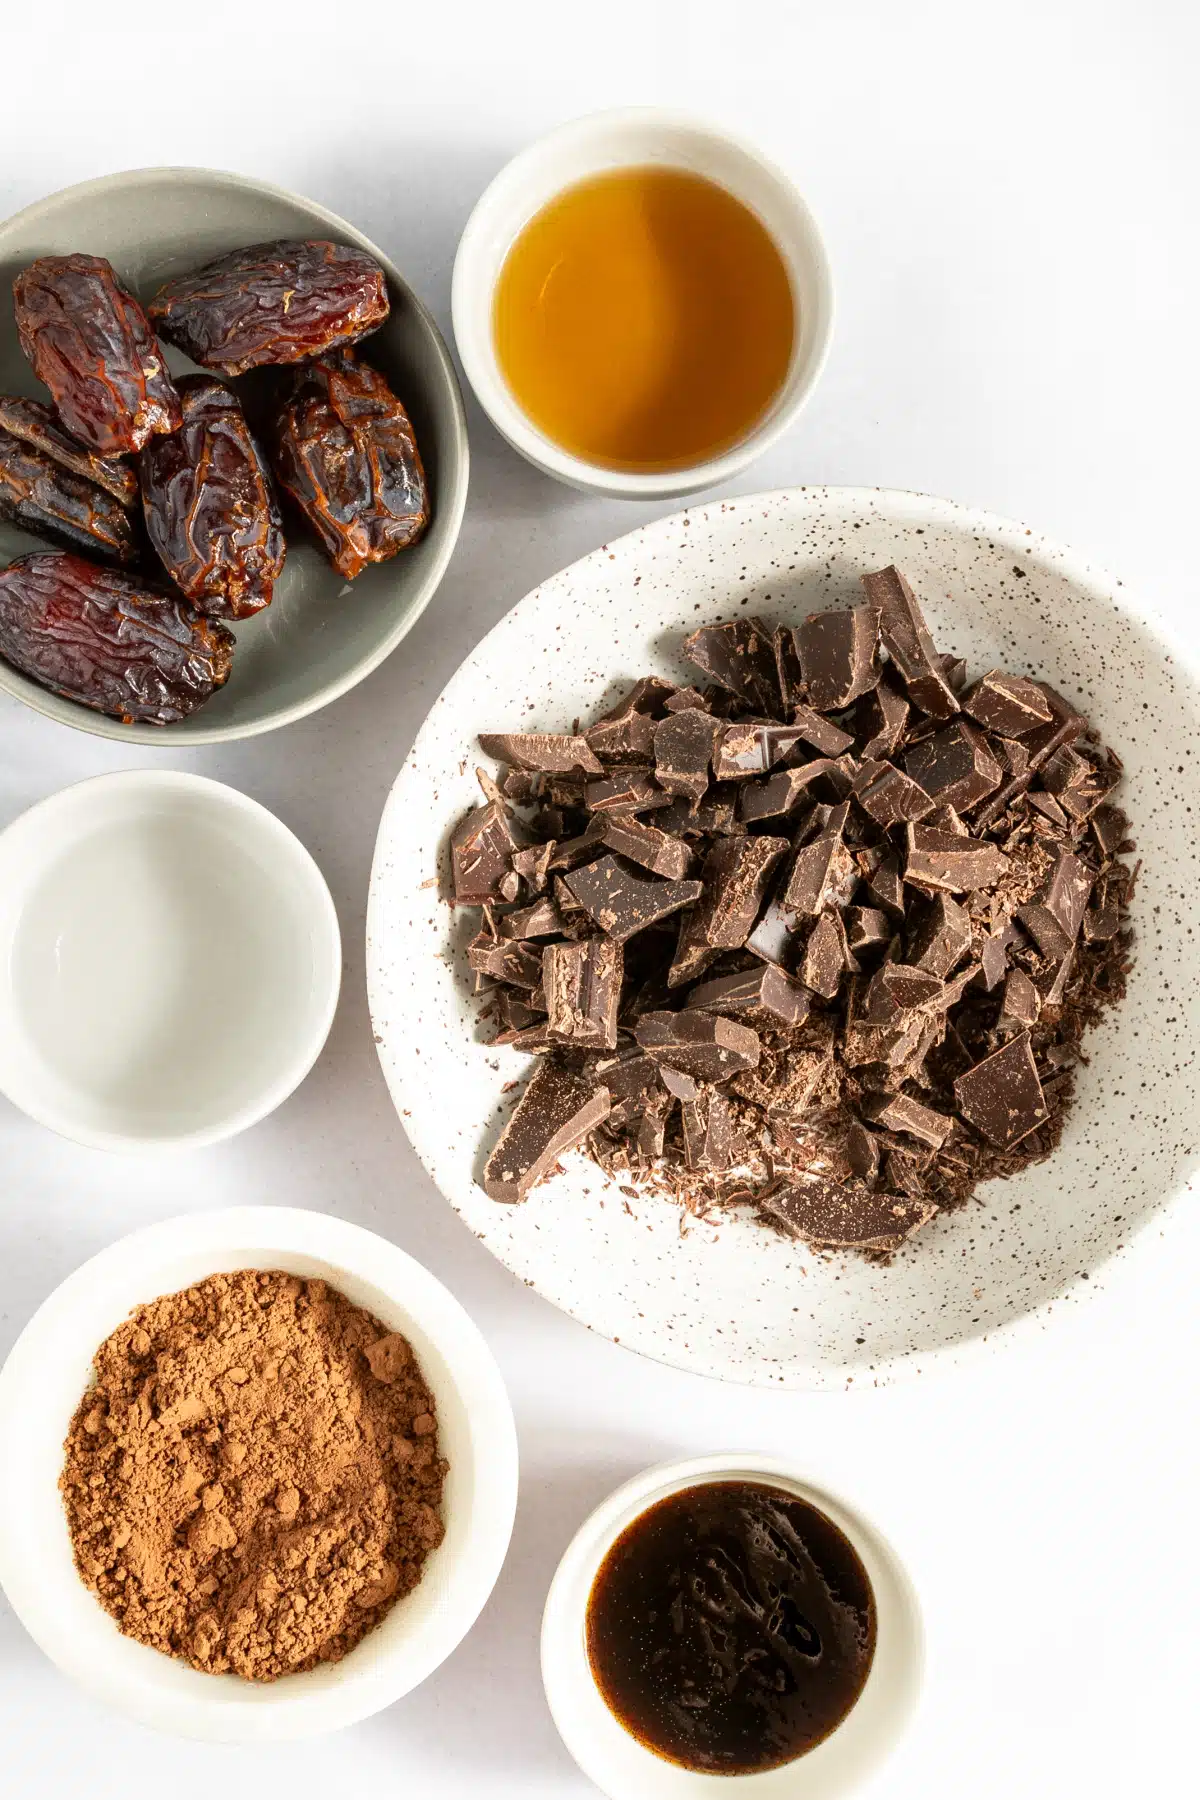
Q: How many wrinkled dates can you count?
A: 6